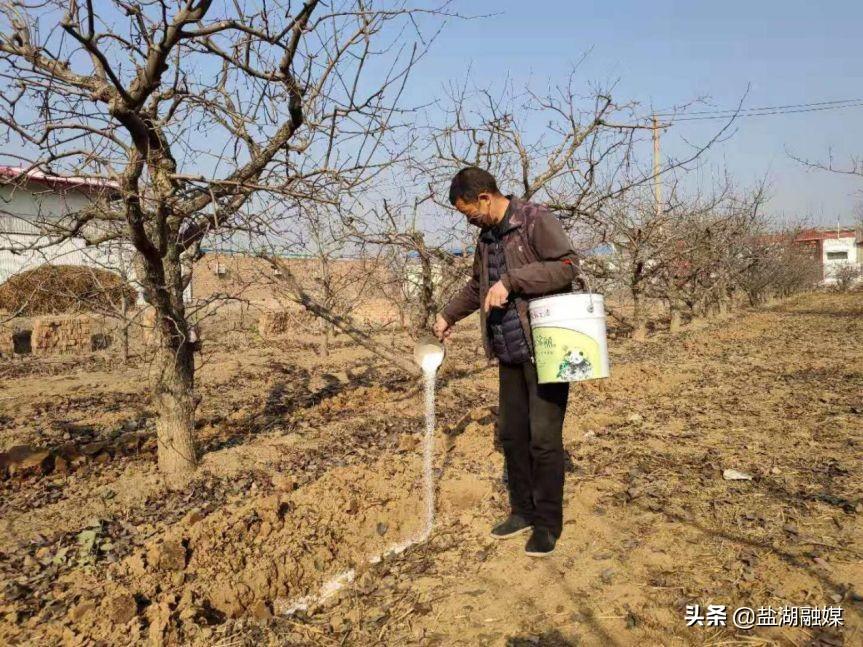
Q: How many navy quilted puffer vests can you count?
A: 1